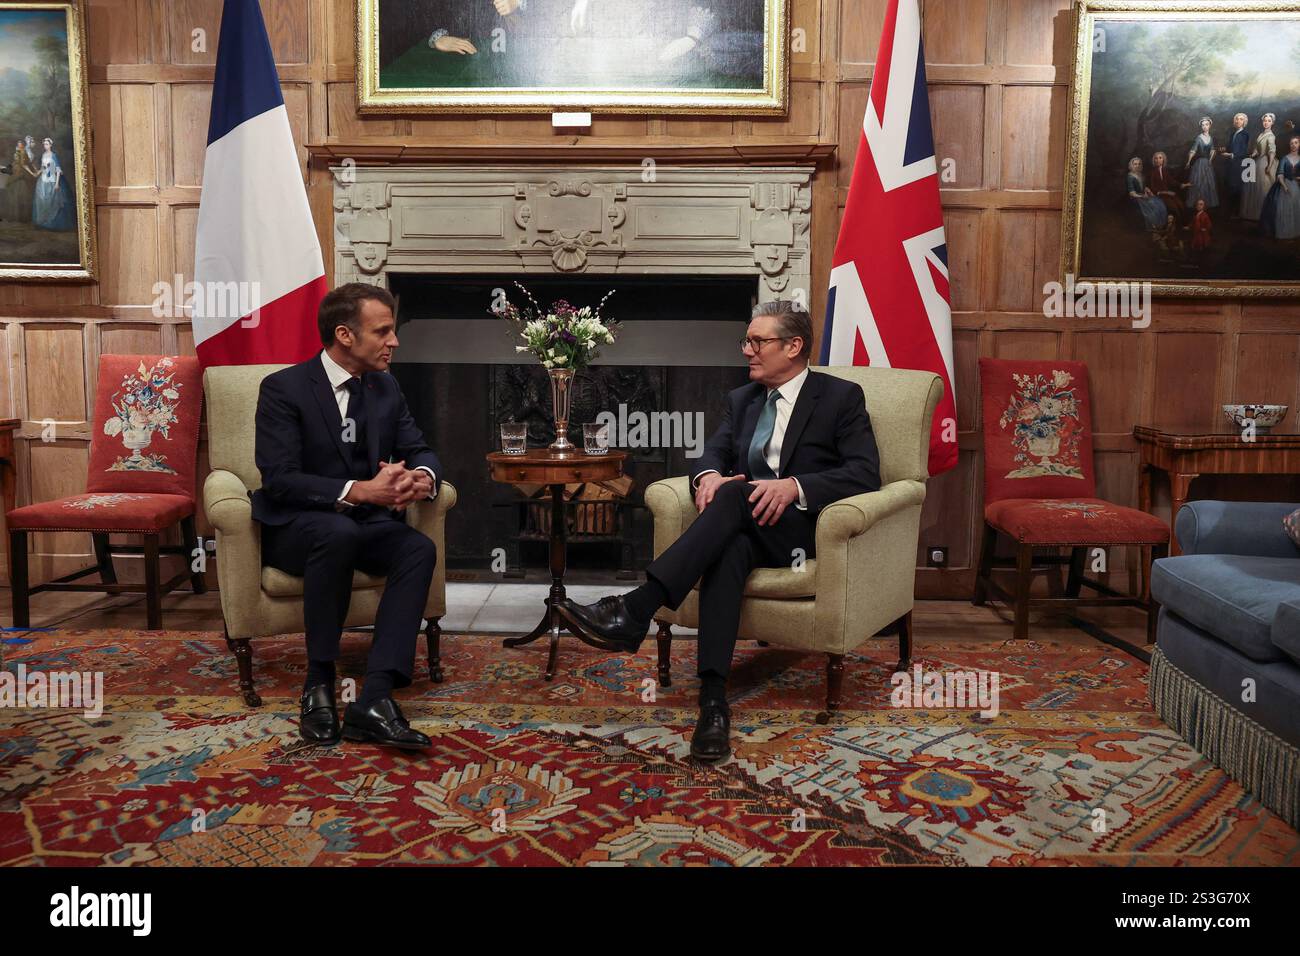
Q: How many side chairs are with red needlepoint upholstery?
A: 2